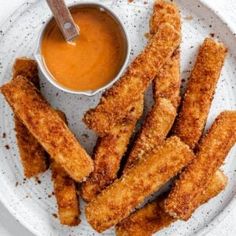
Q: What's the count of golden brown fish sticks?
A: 11